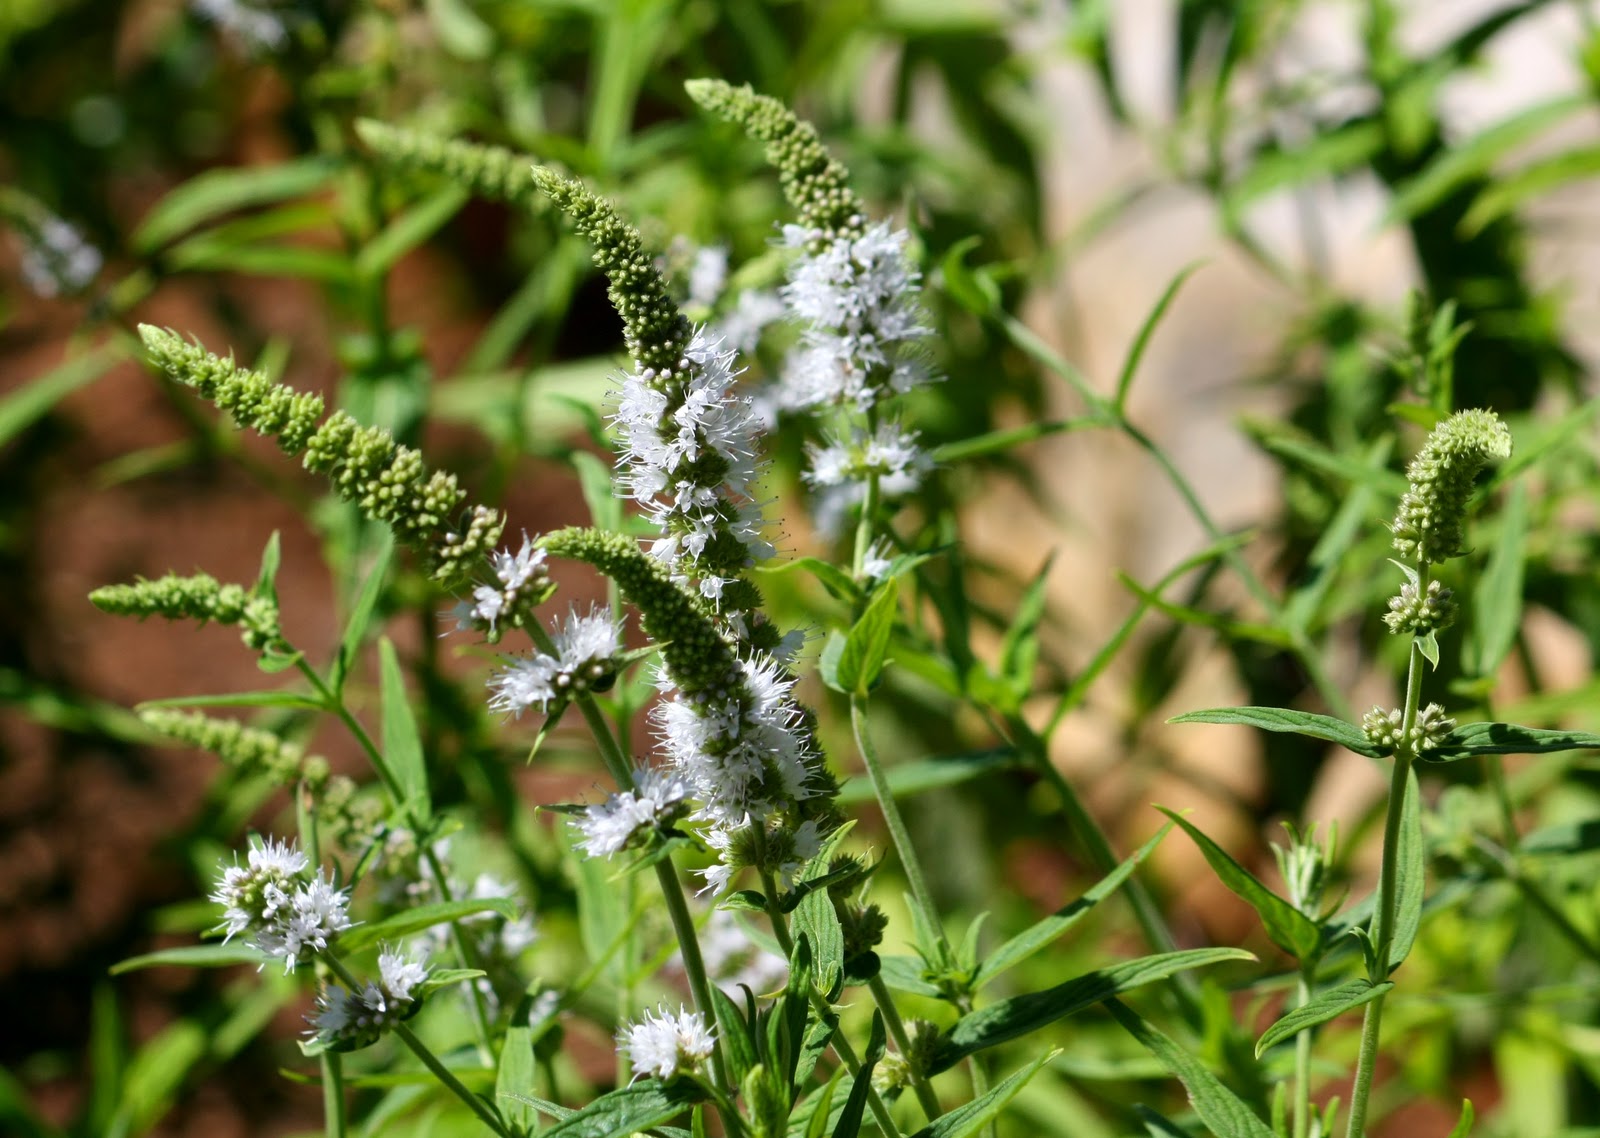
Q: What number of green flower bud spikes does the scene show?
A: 8